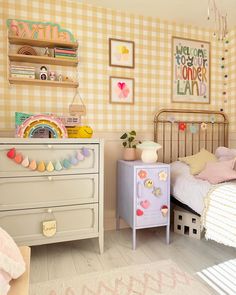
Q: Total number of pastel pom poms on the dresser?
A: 11